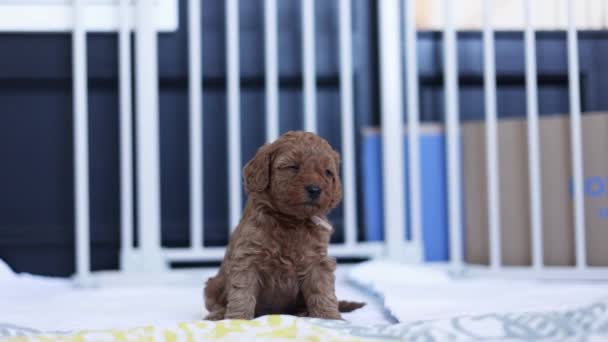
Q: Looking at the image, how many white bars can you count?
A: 14